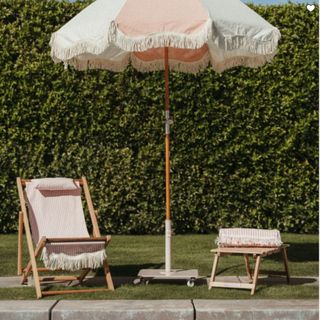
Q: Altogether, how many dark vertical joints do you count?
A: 2